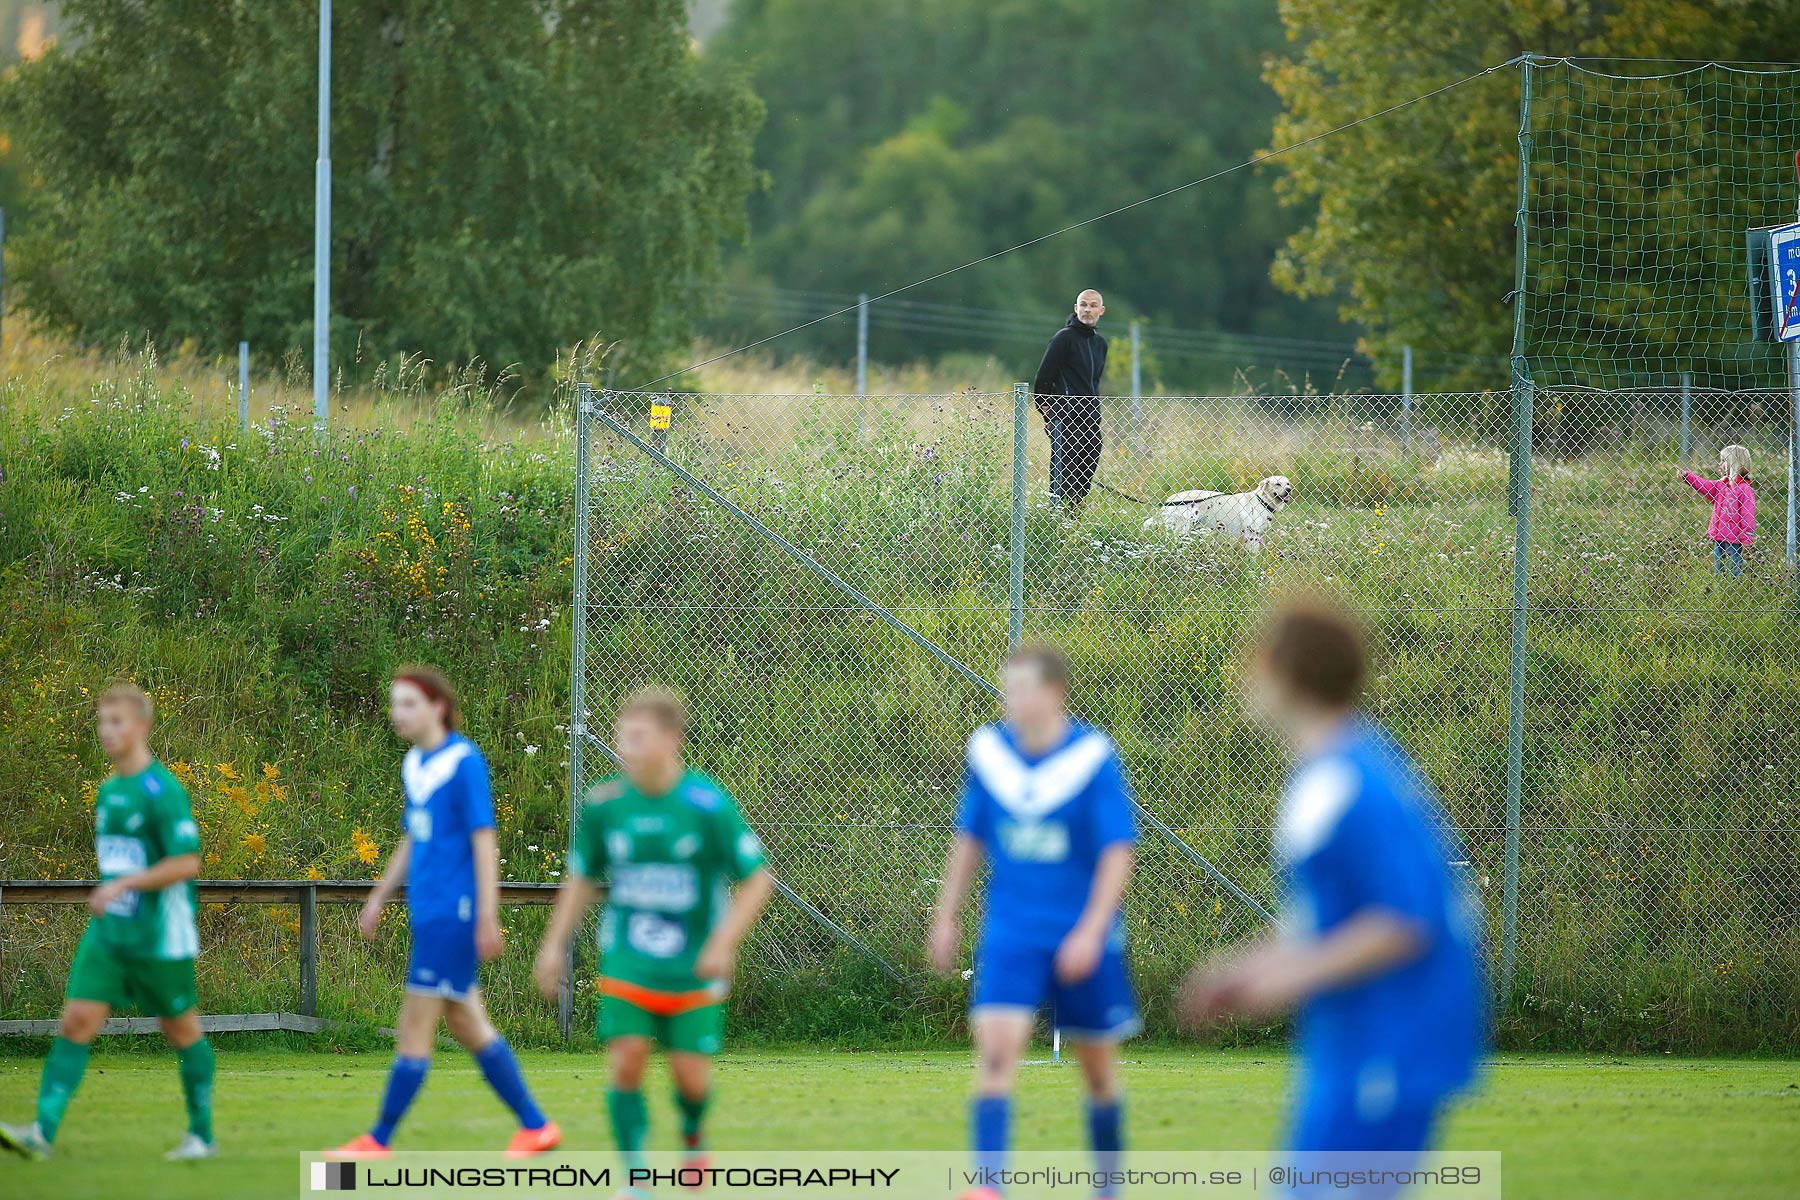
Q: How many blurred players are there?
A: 5